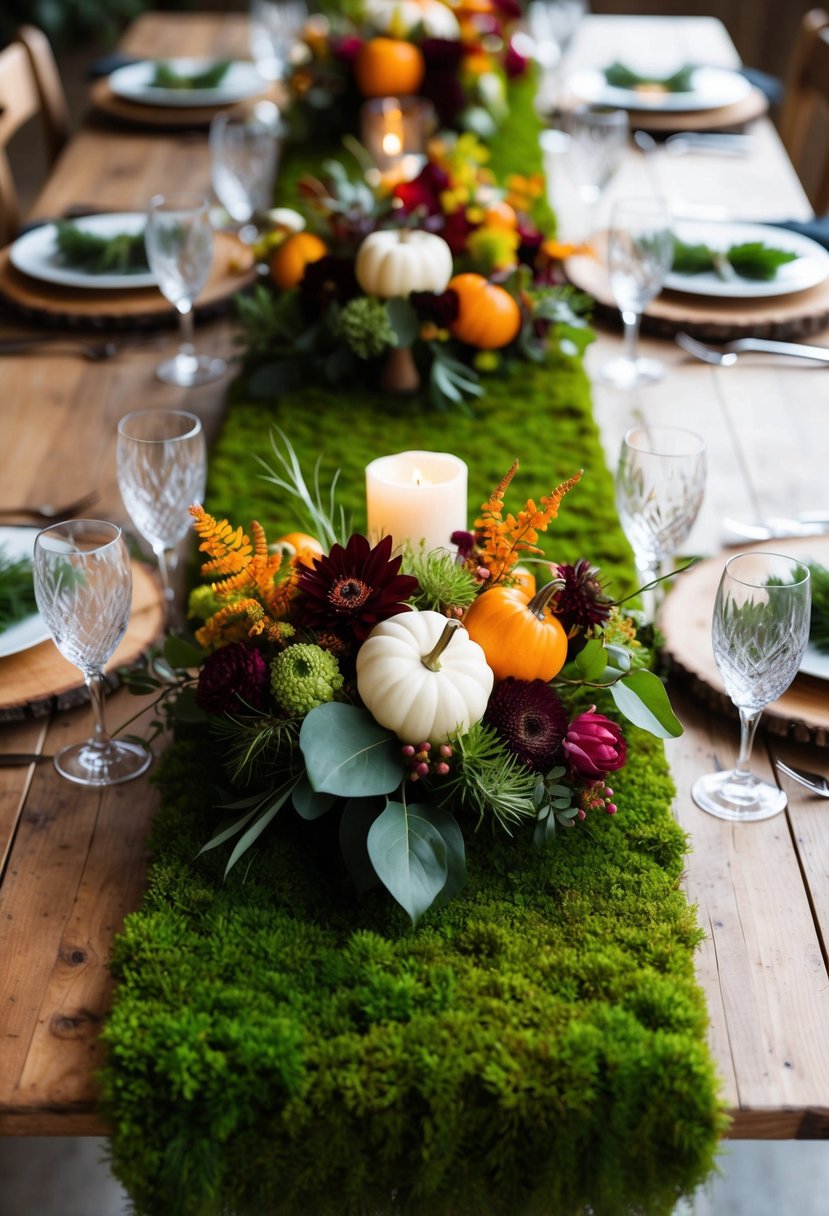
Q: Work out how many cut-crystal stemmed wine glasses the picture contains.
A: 10